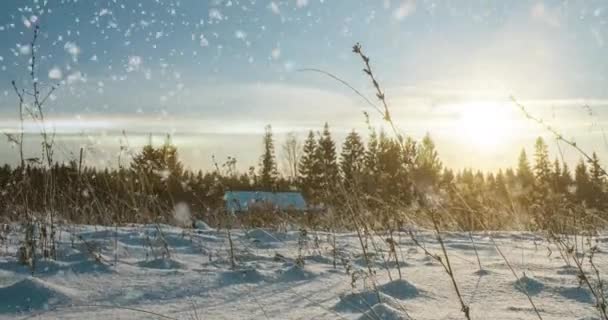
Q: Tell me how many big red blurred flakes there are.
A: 0